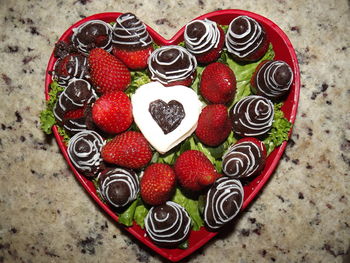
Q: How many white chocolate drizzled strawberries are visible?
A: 14